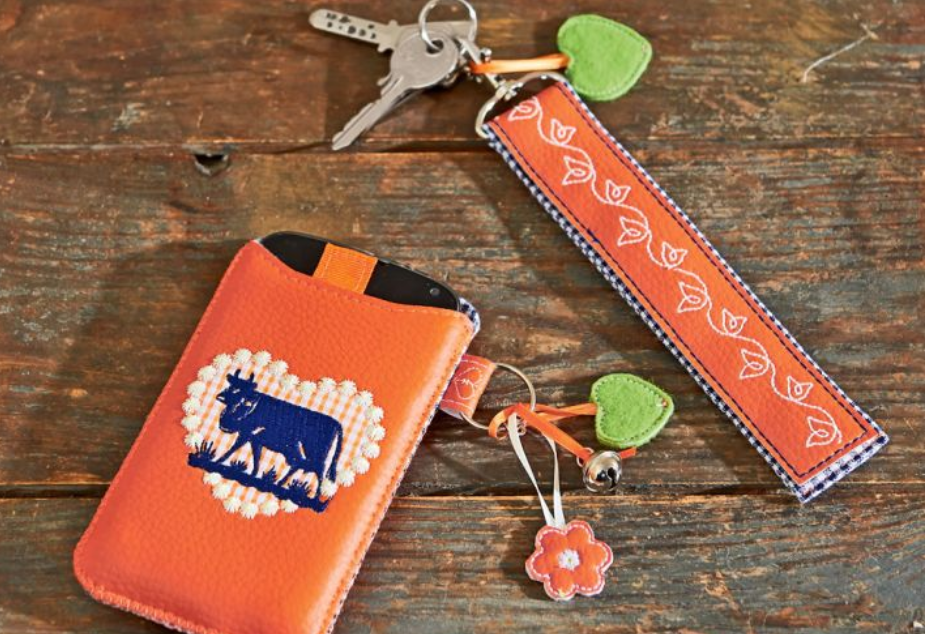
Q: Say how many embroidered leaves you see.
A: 11